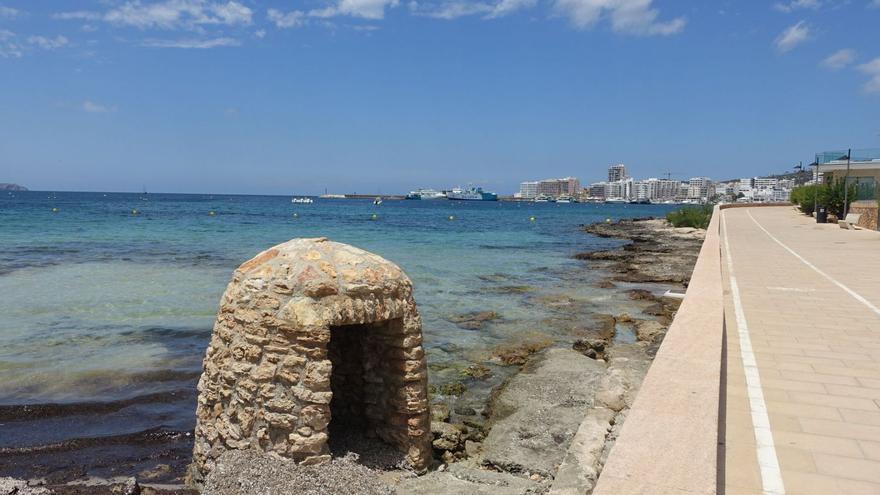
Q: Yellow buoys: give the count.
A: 8